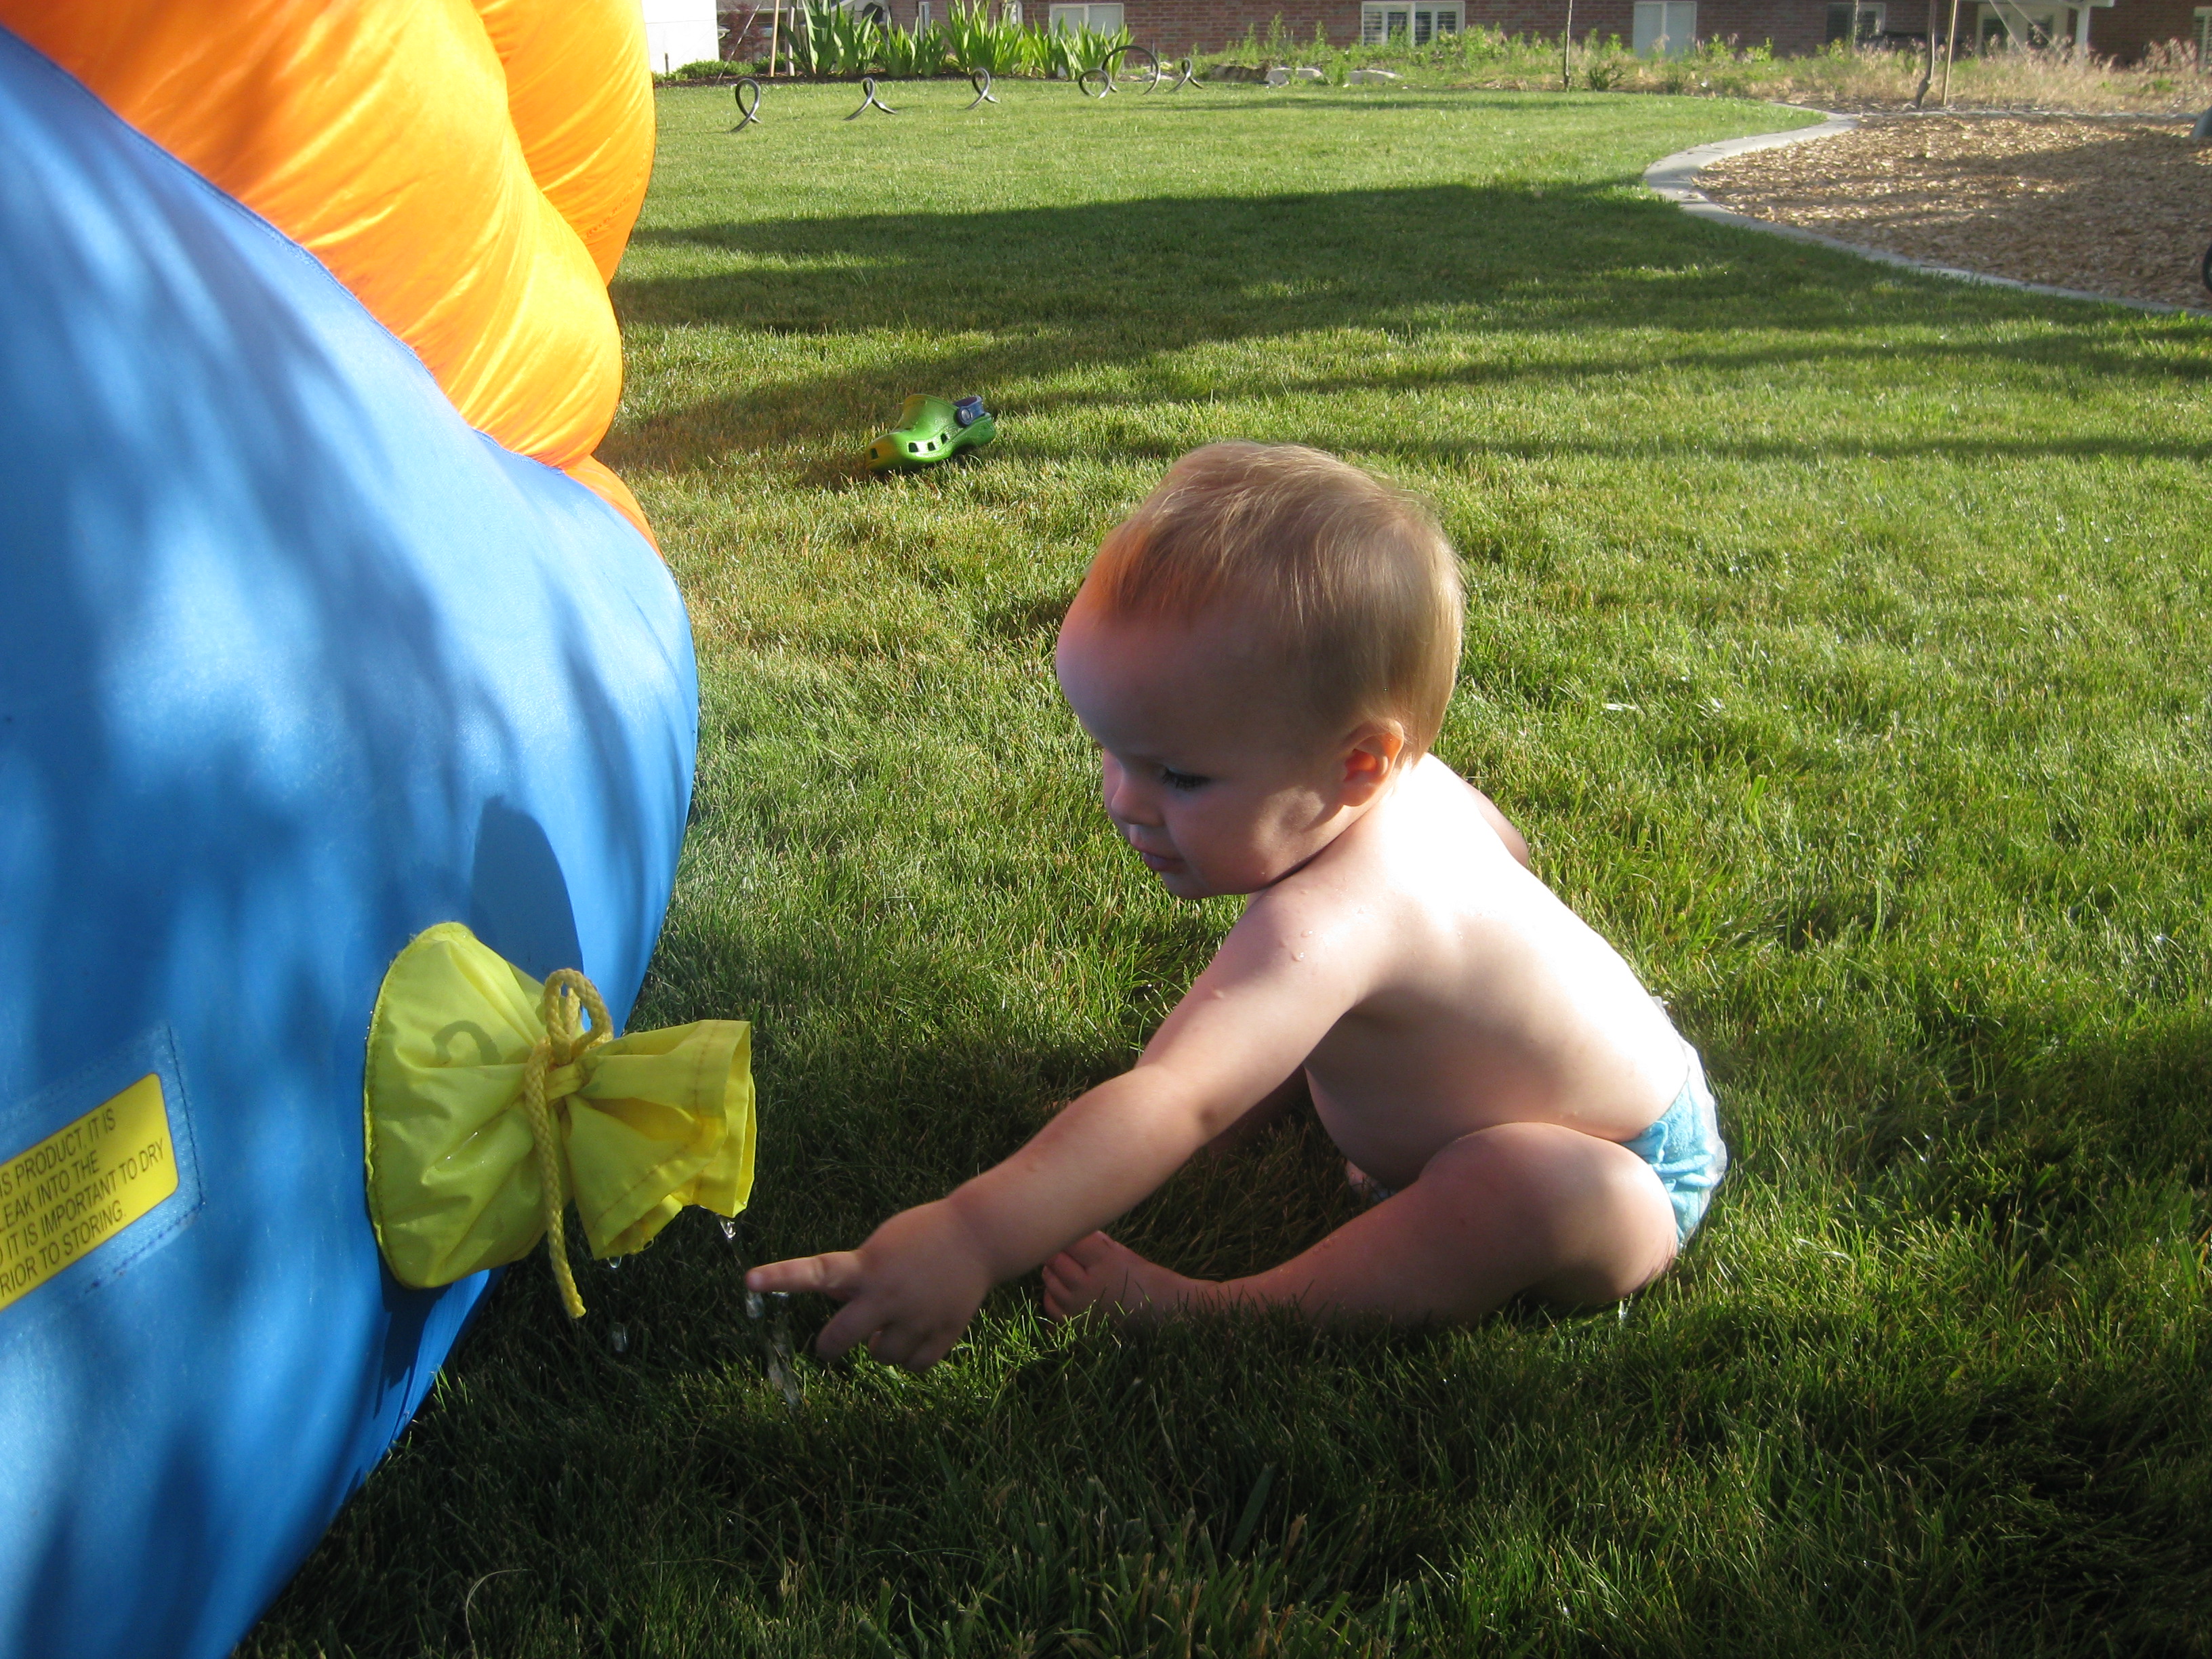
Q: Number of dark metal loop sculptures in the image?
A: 6